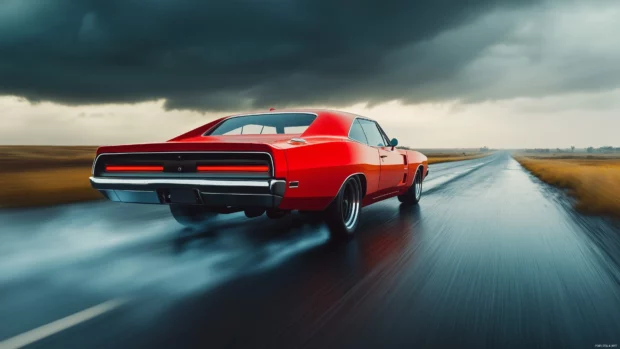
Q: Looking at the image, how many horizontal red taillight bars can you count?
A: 2